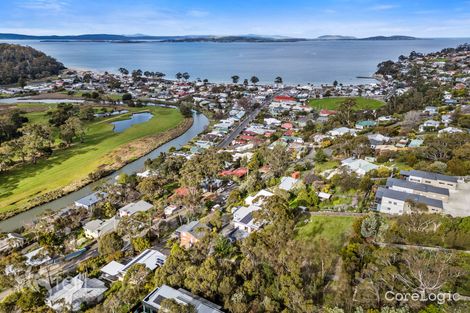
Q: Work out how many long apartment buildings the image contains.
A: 3